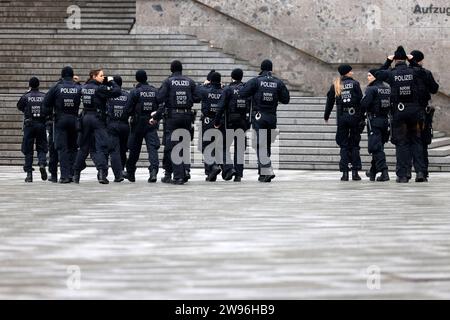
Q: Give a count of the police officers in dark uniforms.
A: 13